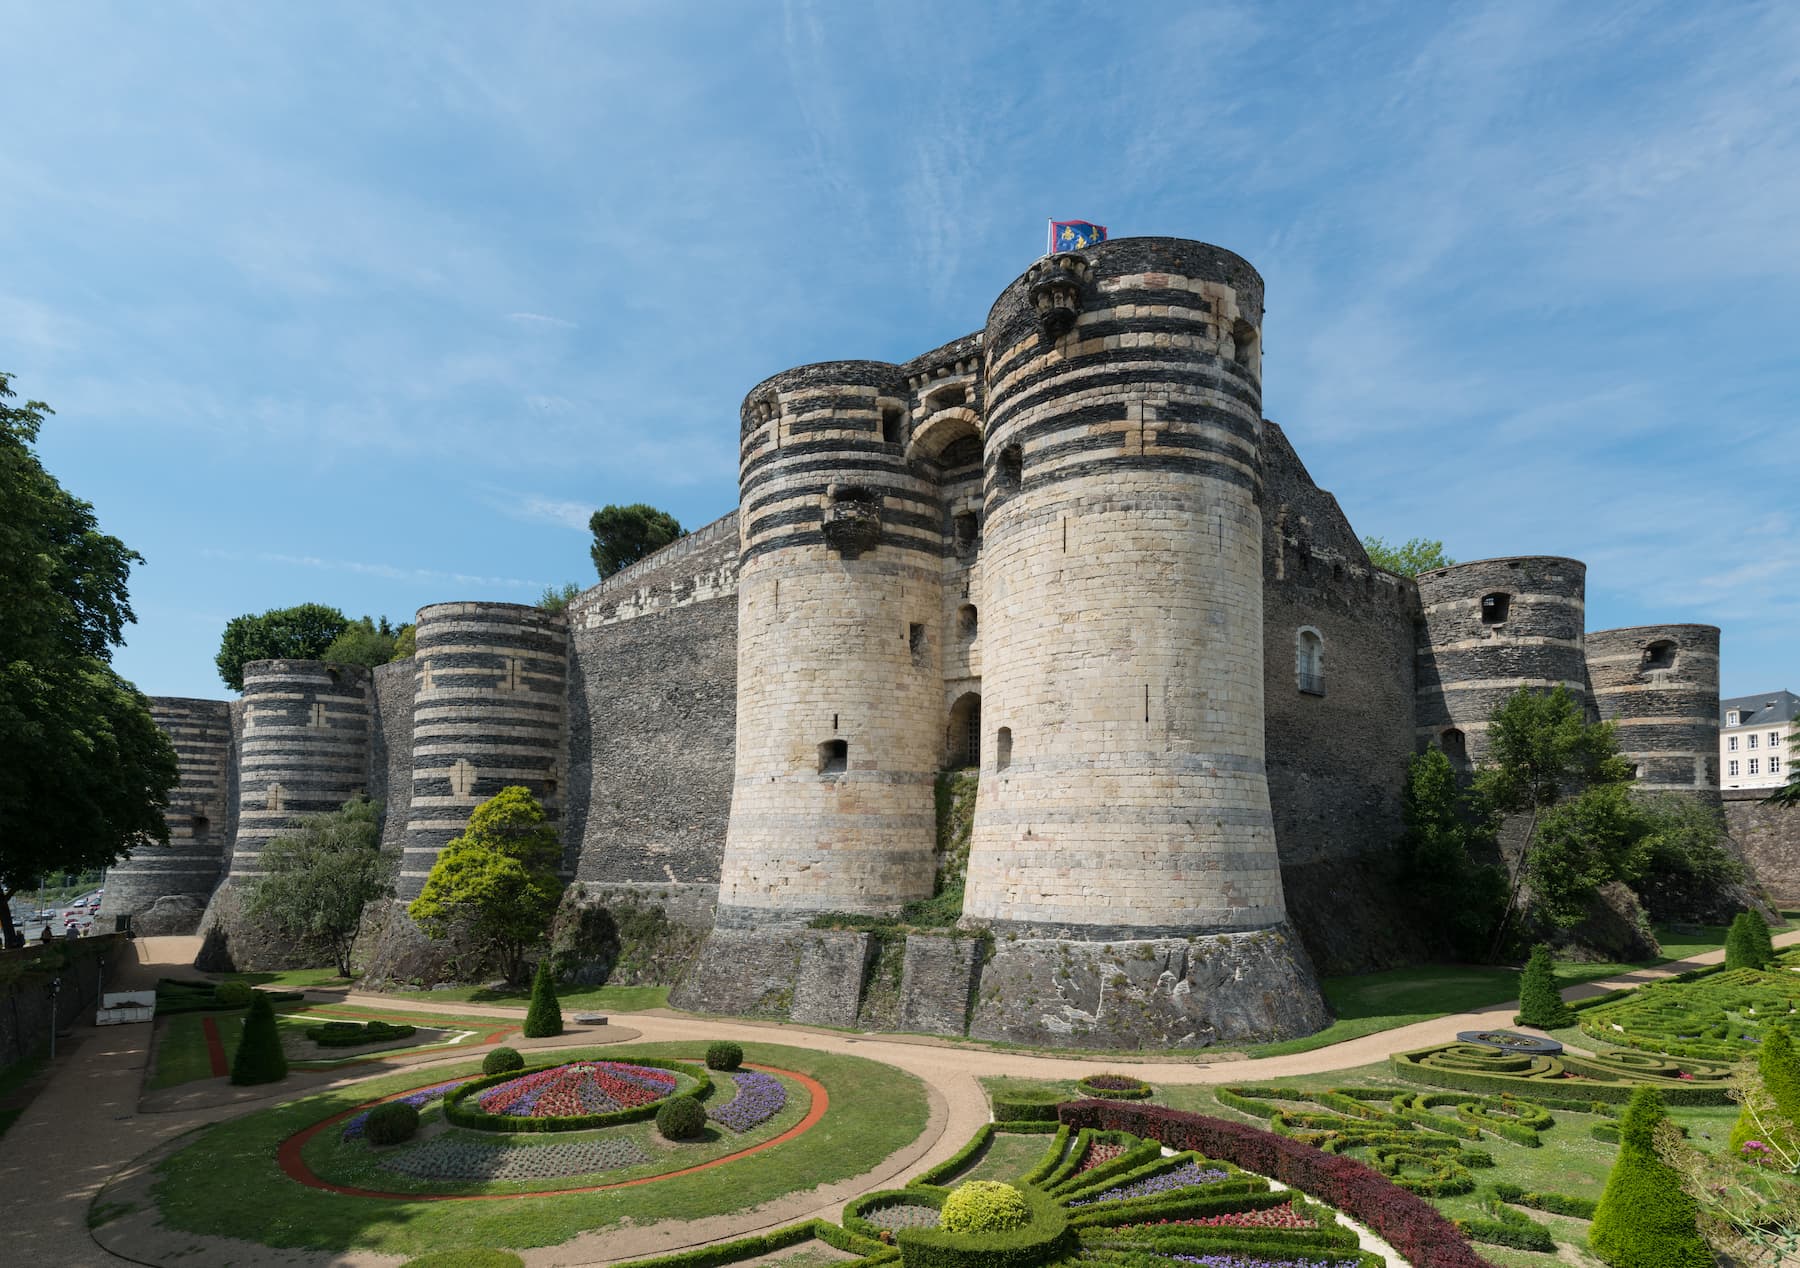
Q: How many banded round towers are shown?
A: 7